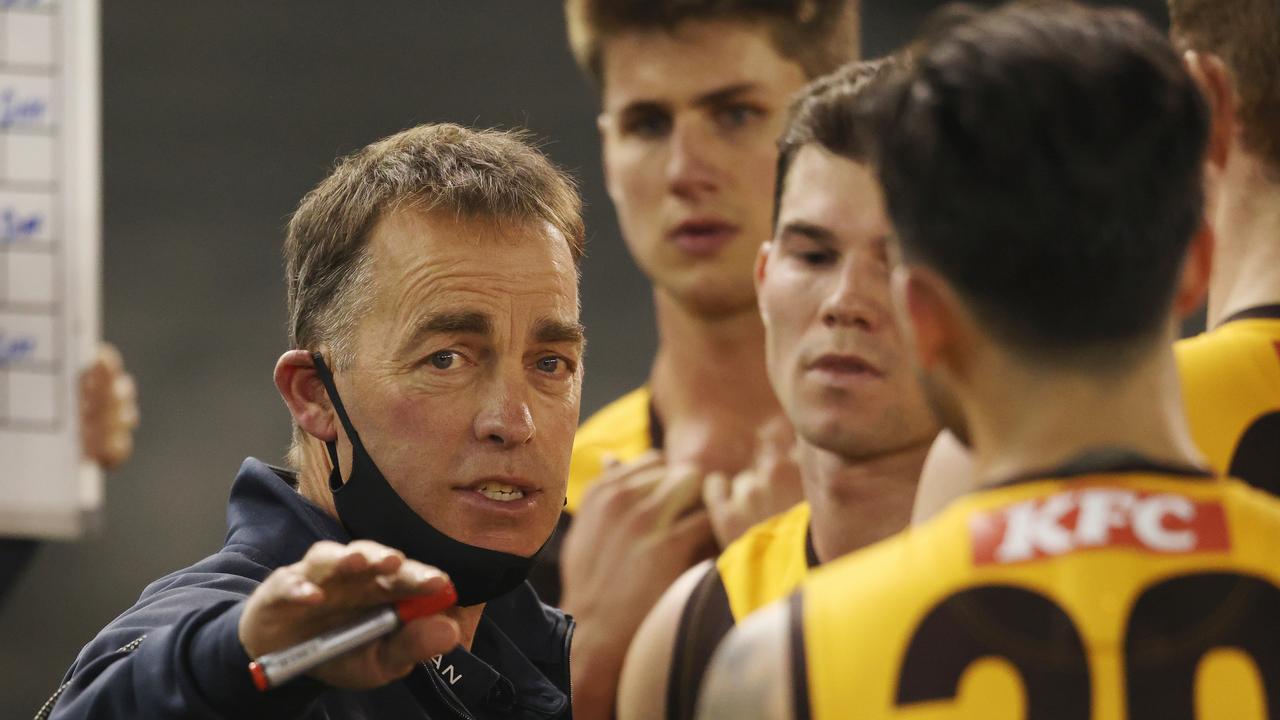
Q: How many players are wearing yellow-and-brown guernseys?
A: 4